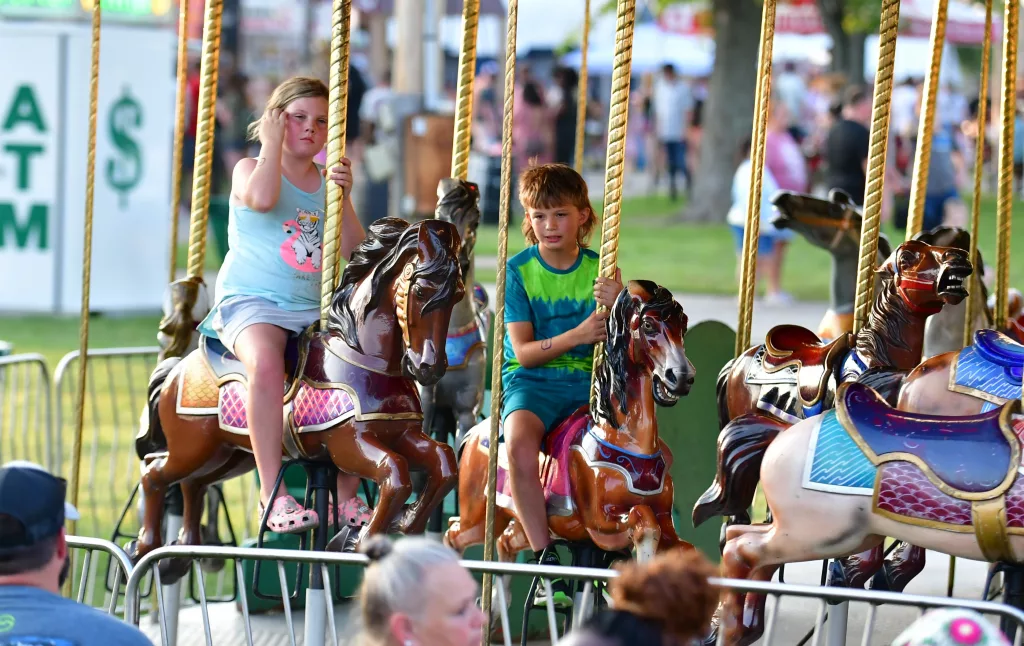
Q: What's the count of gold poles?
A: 13